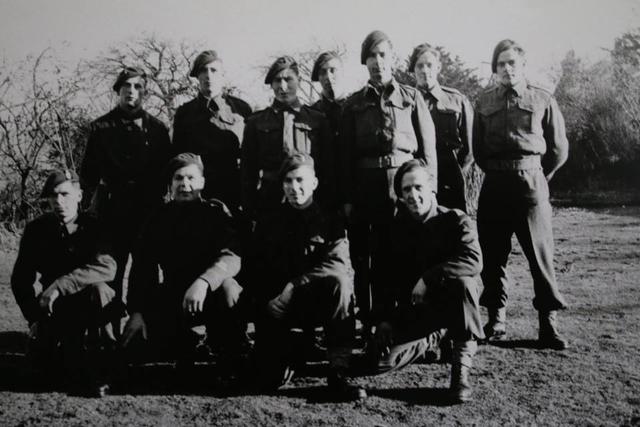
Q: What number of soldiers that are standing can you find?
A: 7